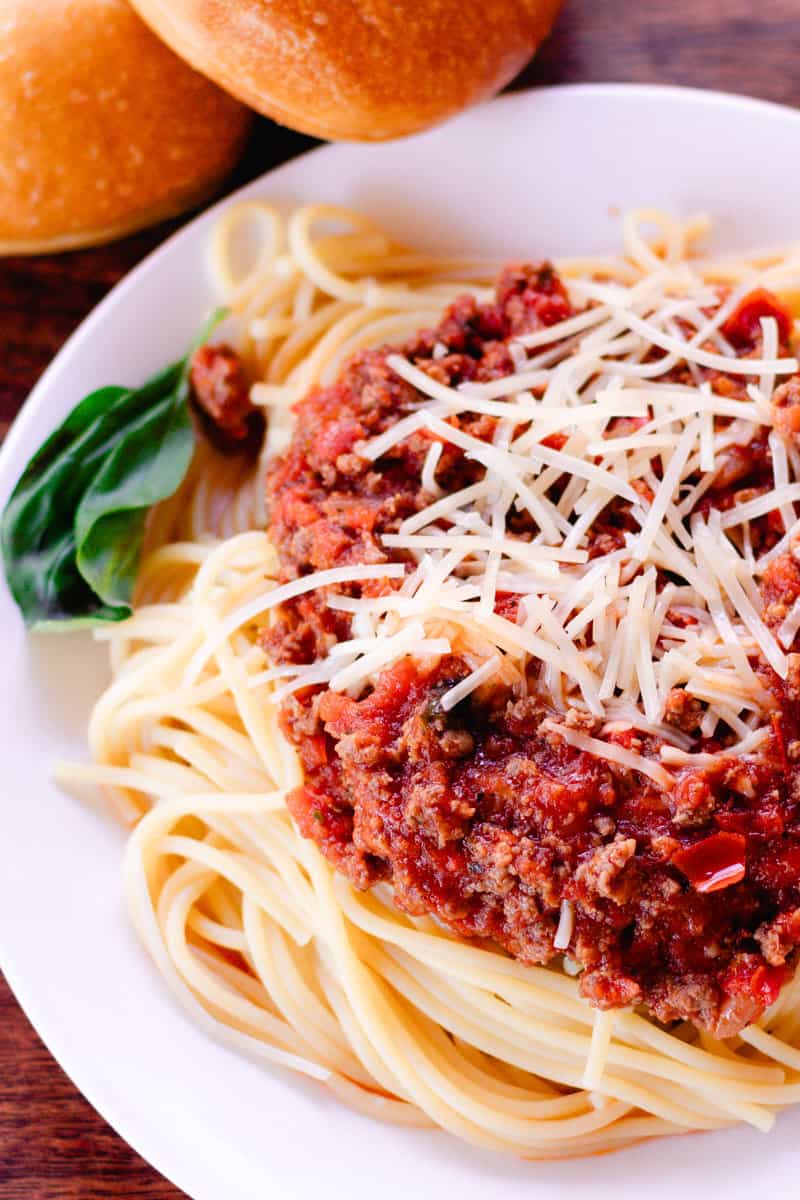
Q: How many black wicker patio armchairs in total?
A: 0